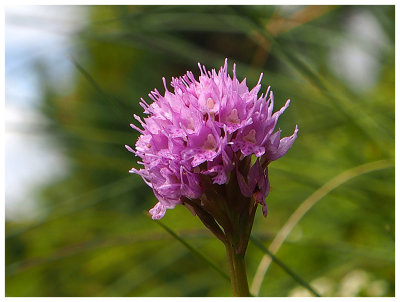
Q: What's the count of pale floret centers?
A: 5